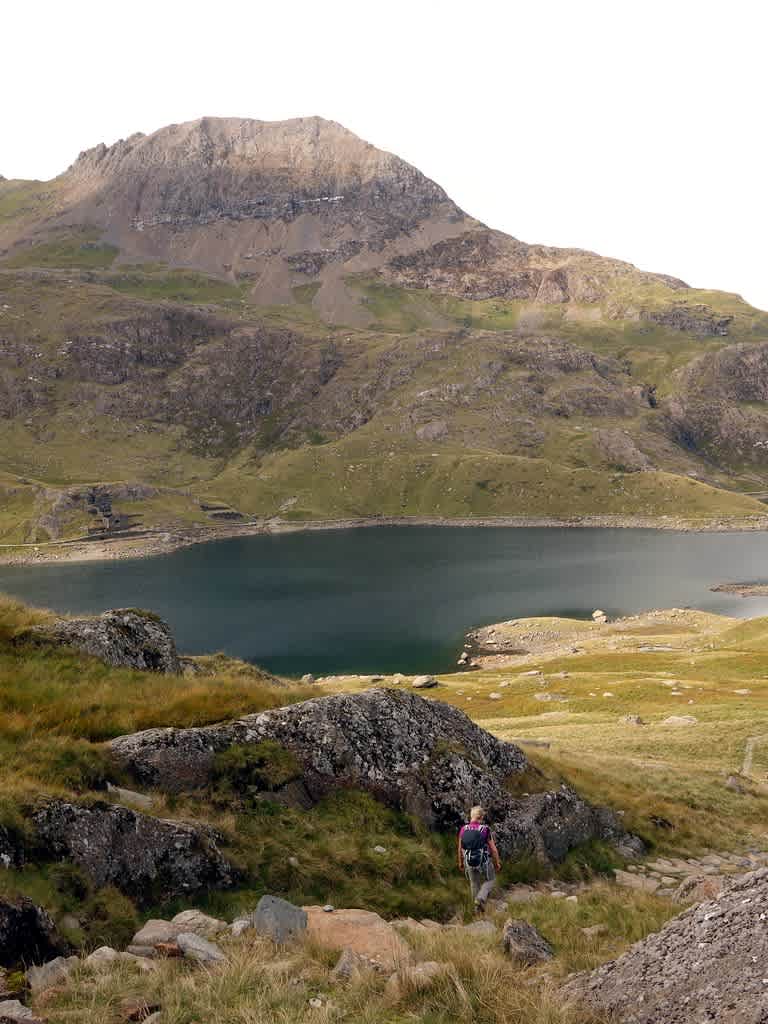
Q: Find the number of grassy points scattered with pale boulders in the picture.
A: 1